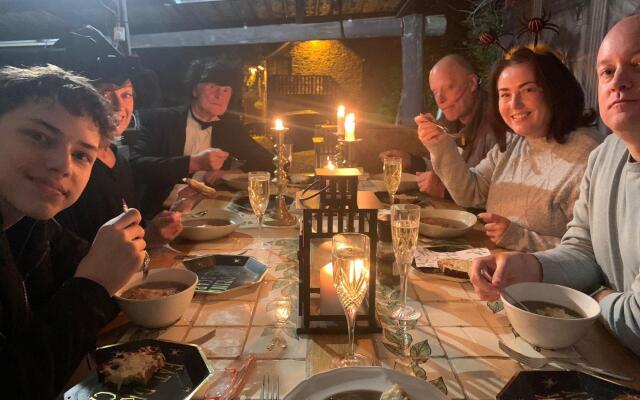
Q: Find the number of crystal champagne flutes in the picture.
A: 4